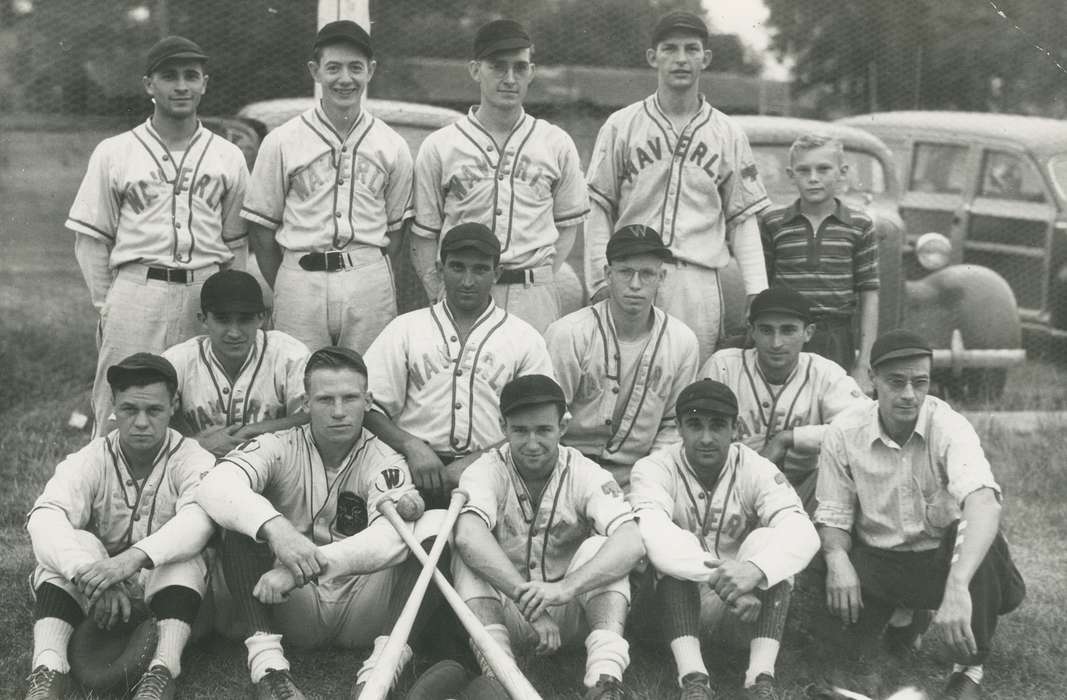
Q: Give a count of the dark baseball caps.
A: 12